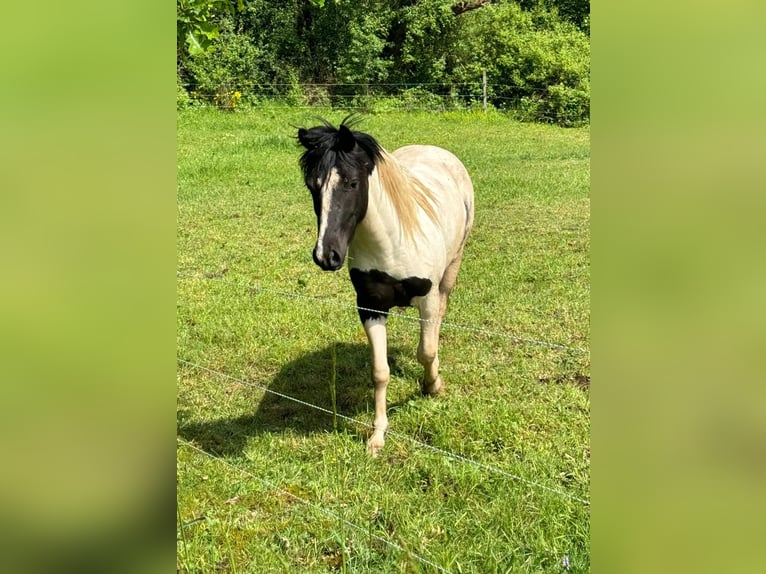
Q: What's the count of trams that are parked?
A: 0